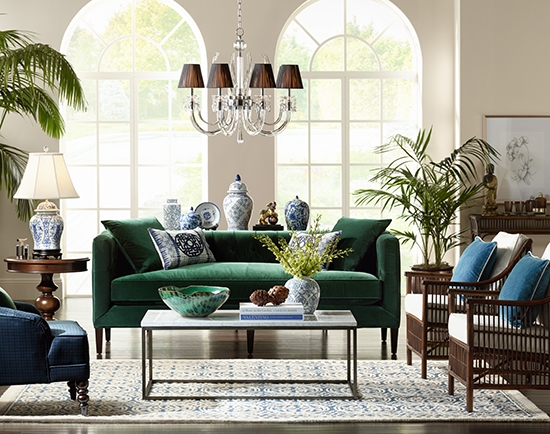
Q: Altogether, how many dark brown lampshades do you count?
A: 4